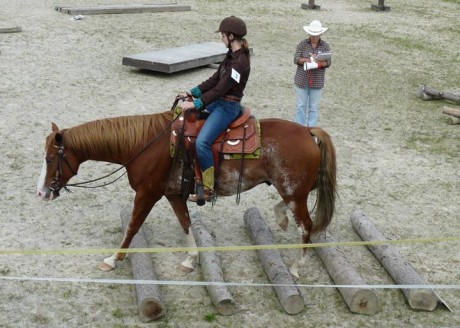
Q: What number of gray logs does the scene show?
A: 5